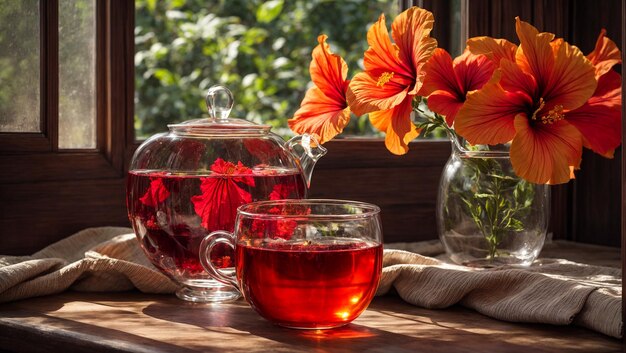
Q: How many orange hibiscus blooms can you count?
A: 5